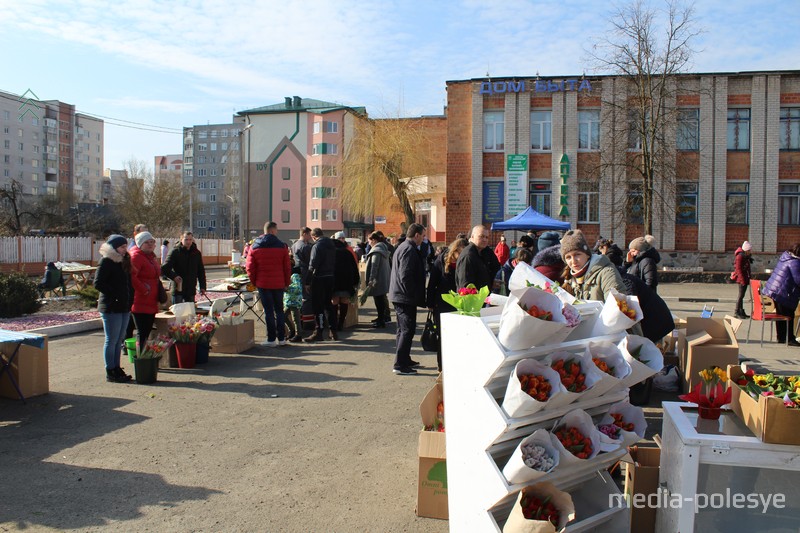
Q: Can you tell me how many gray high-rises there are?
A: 2